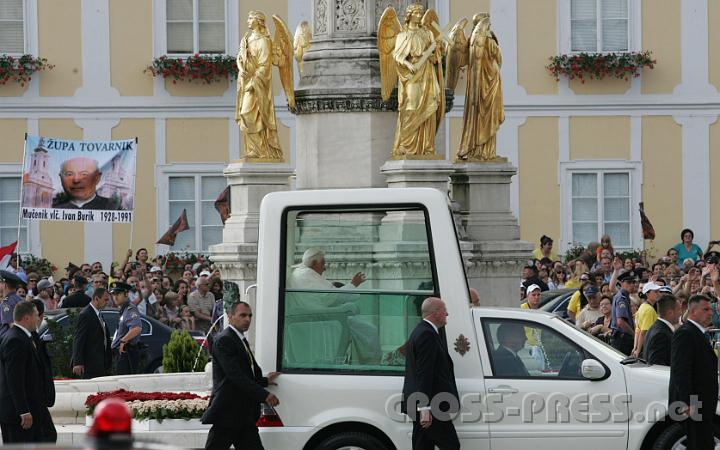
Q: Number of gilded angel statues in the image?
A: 3